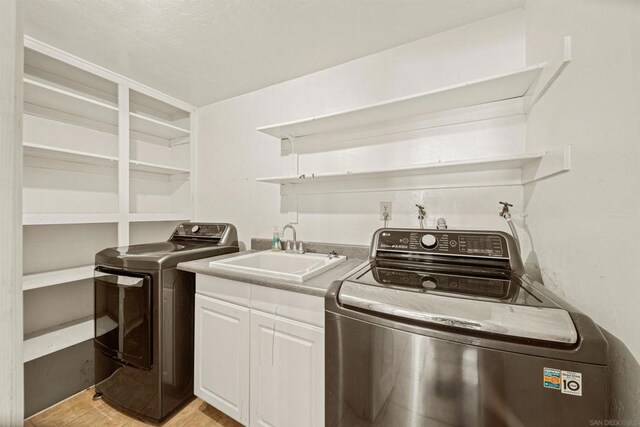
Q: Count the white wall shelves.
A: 2